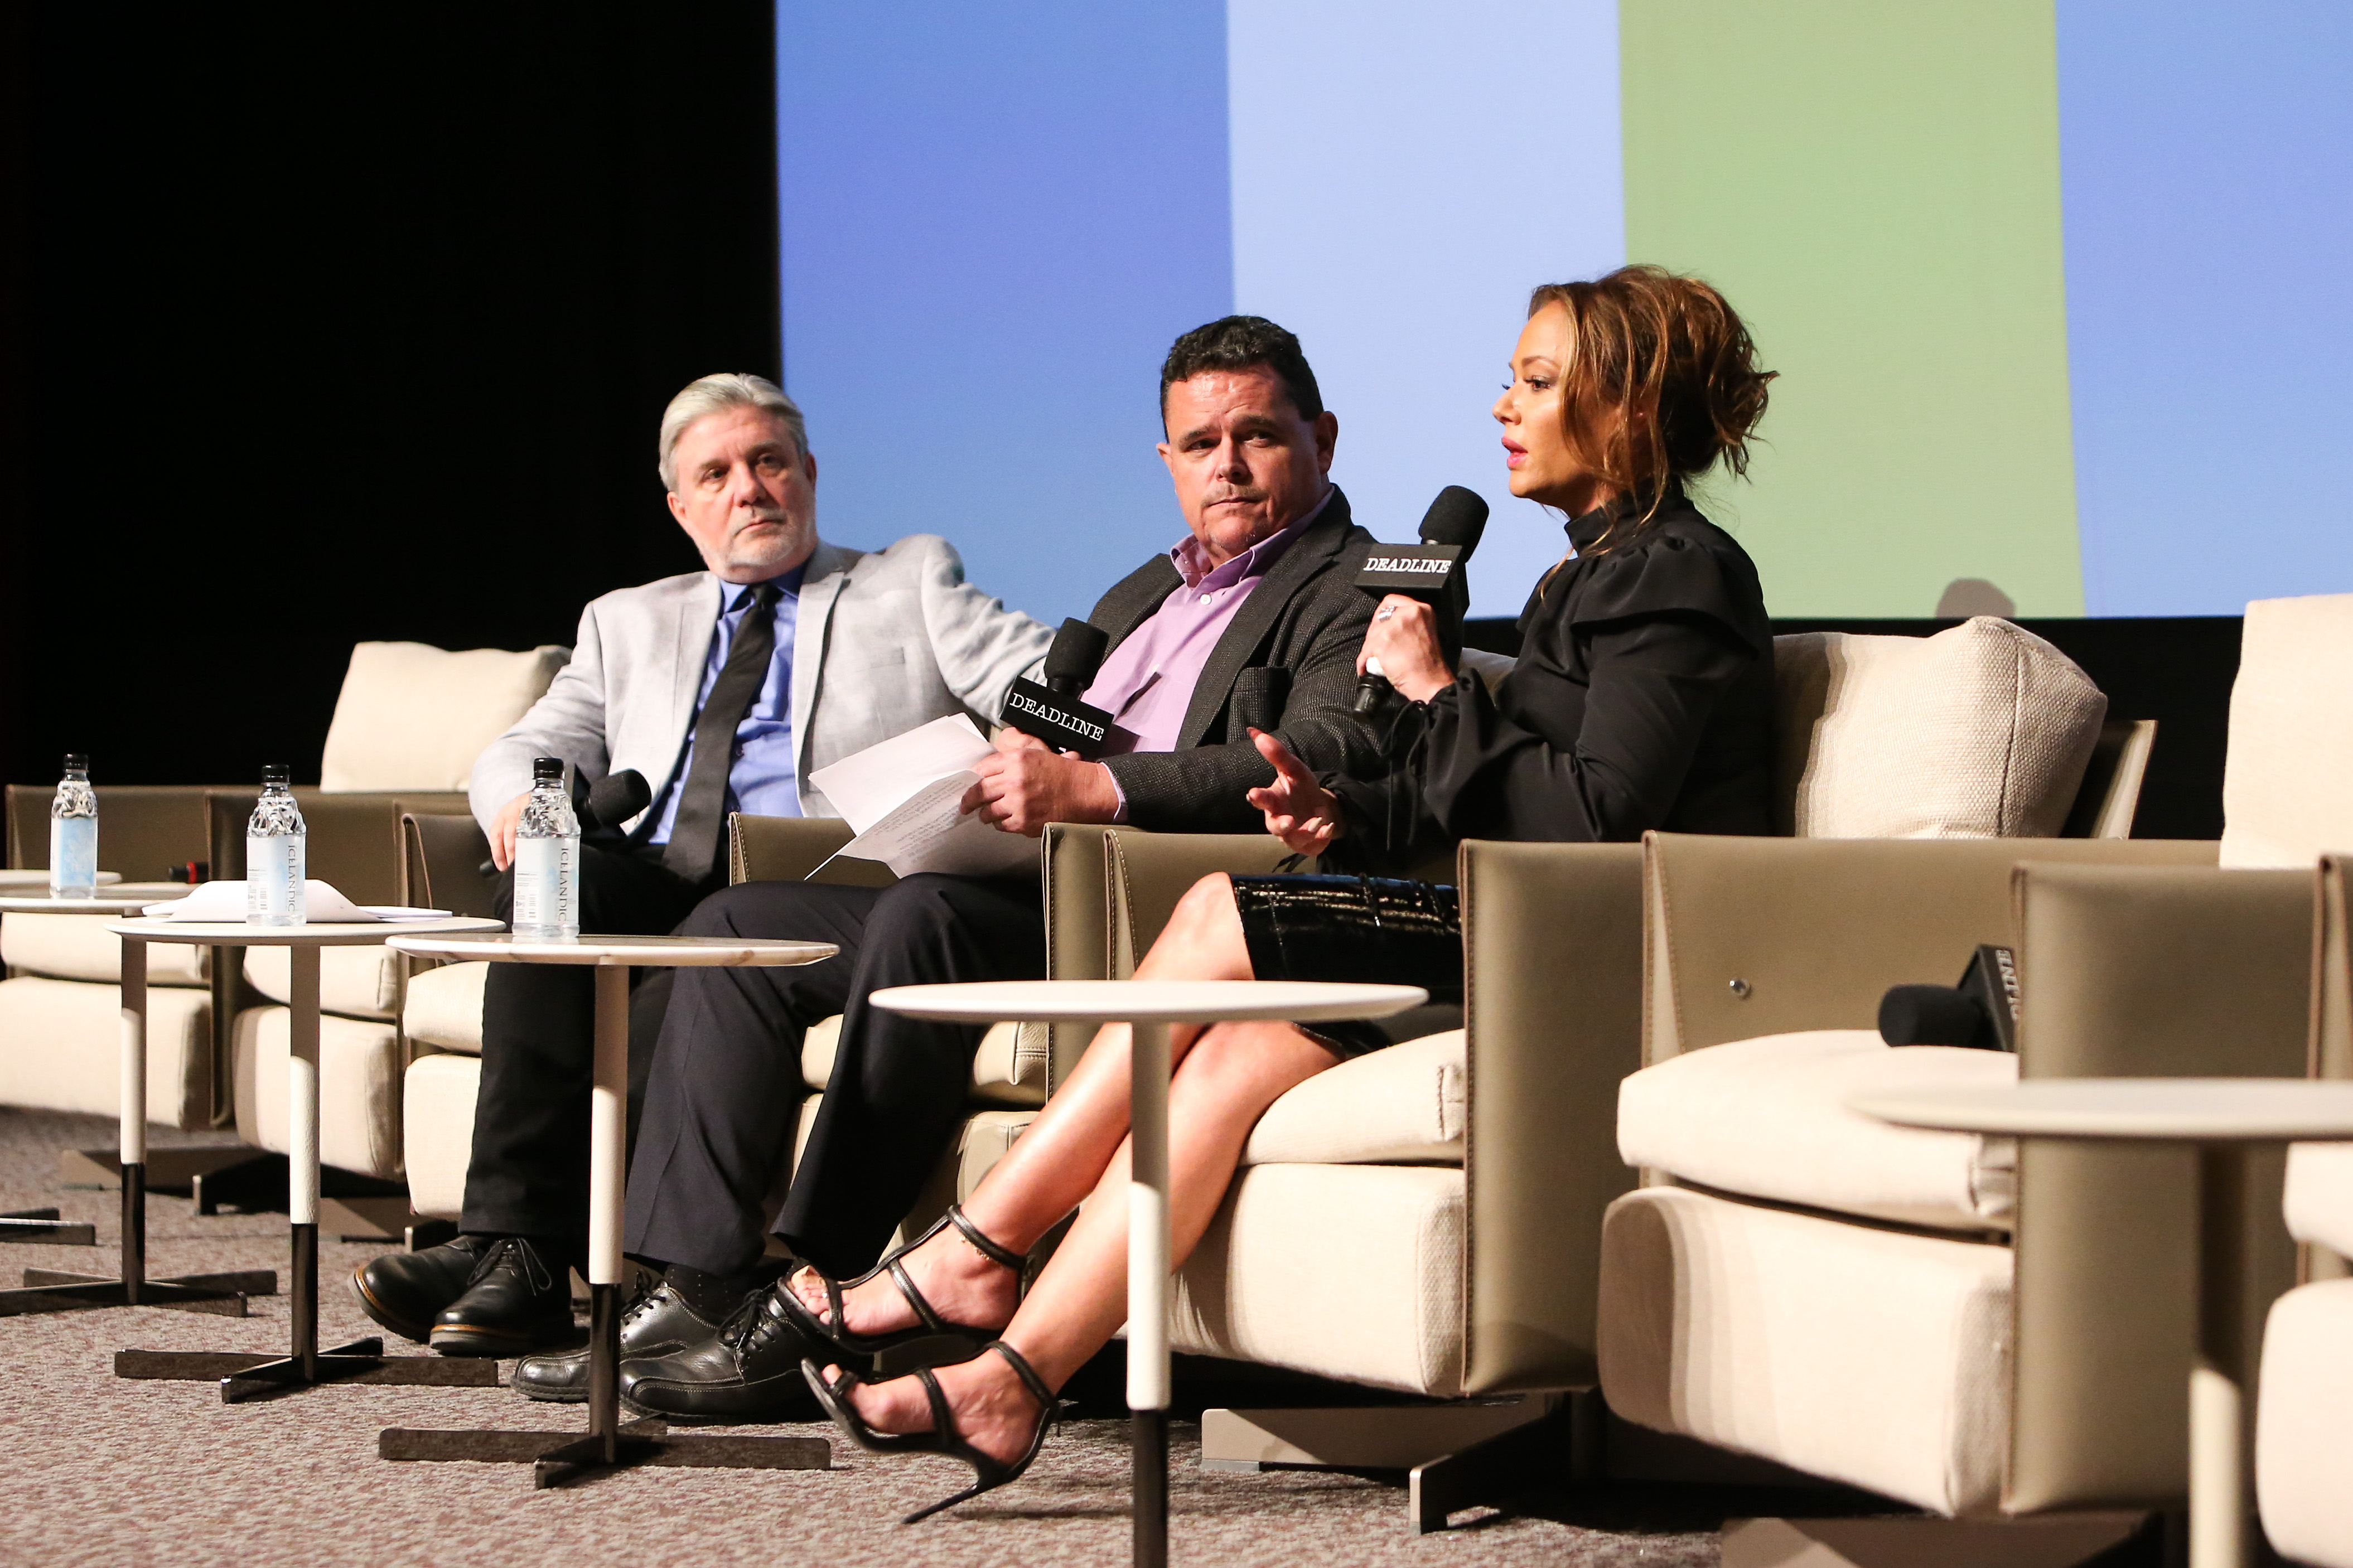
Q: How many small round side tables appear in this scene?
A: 6